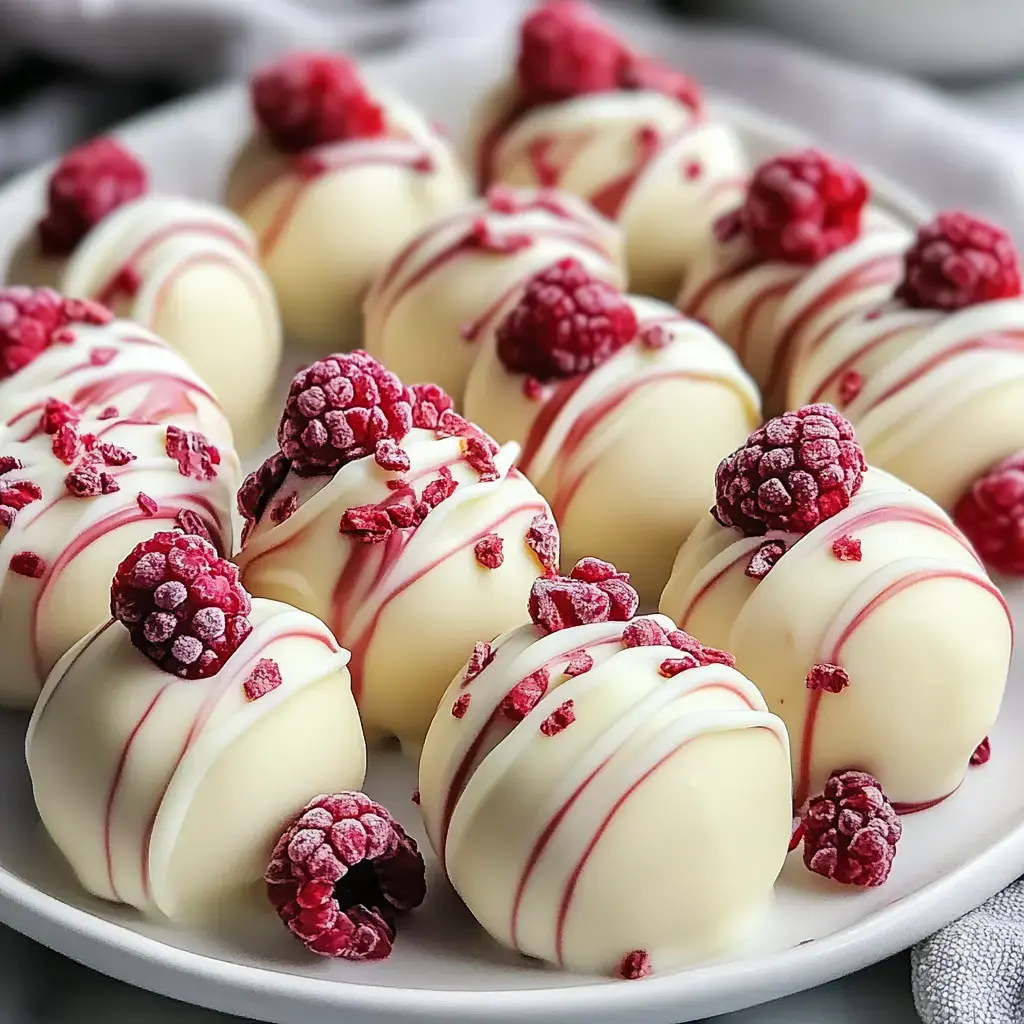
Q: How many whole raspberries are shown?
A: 13